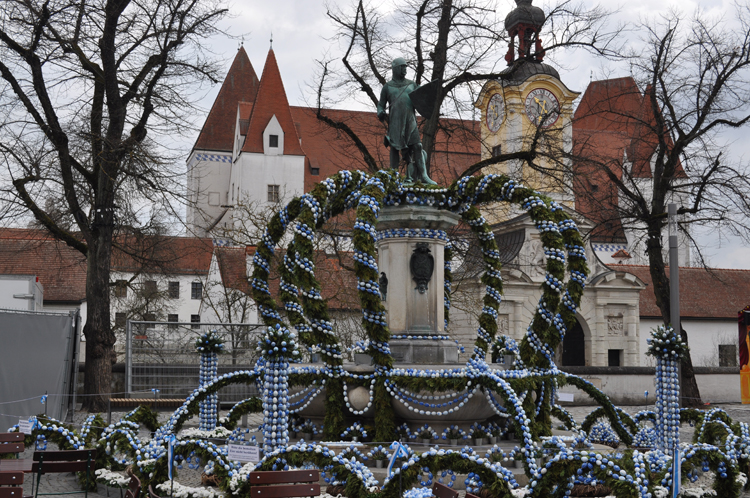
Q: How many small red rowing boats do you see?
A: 0